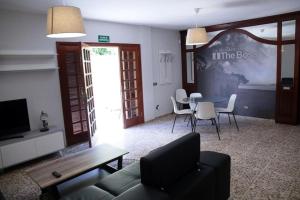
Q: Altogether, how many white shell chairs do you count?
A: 5